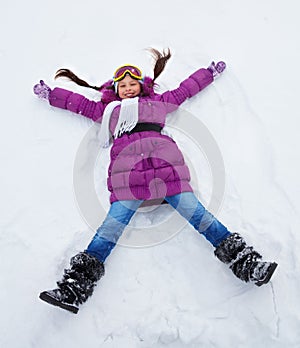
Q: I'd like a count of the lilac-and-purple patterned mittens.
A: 2